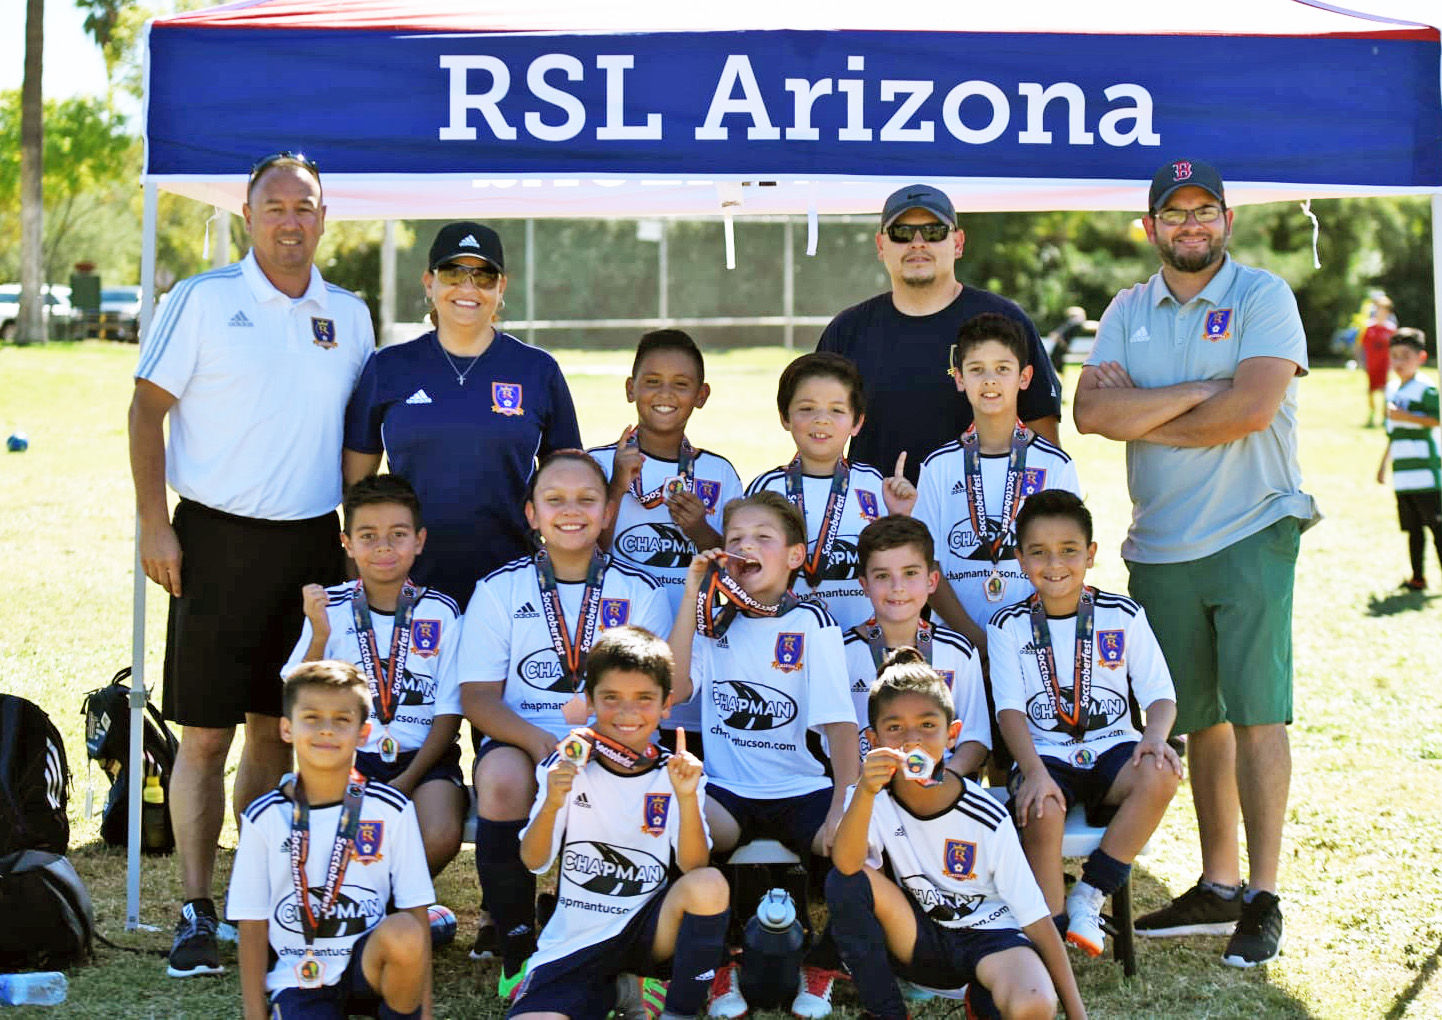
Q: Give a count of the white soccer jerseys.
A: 11